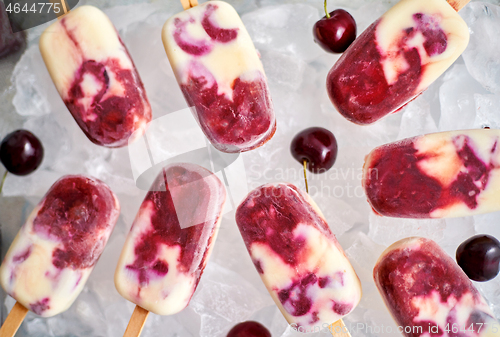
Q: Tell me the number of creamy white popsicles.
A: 8